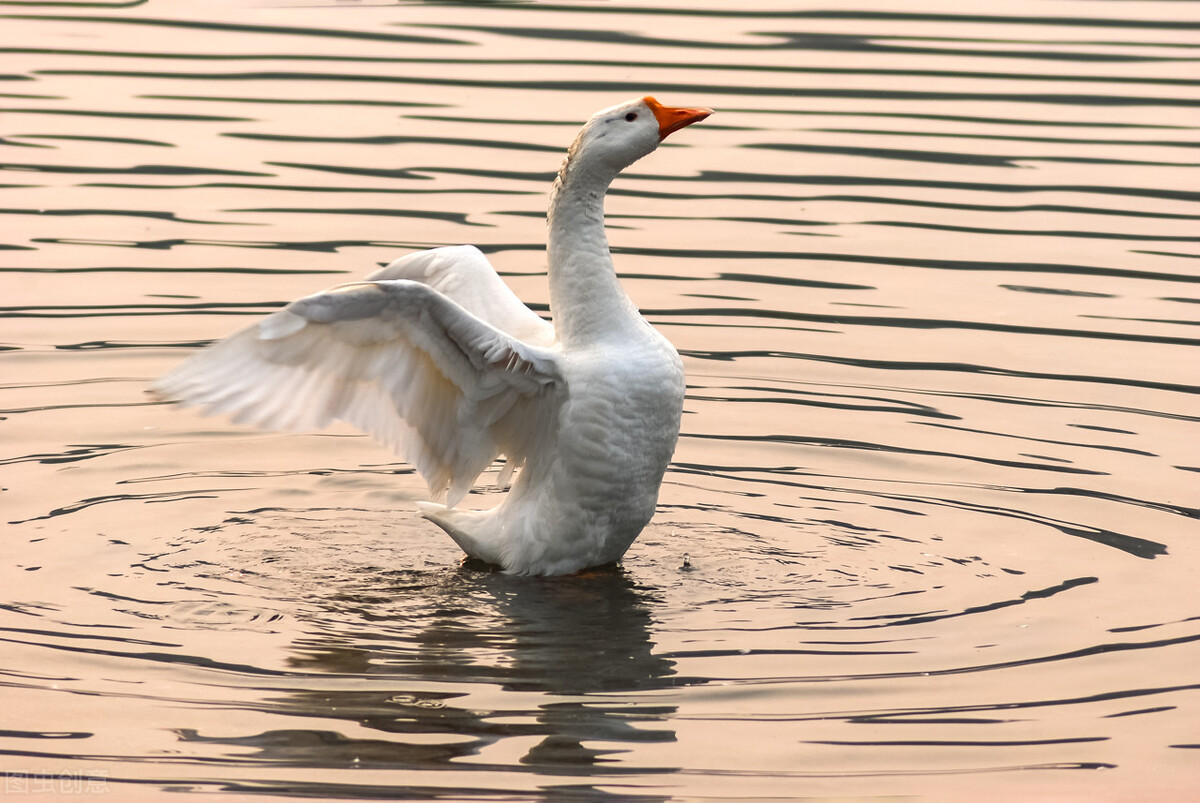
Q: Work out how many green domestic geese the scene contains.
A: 0